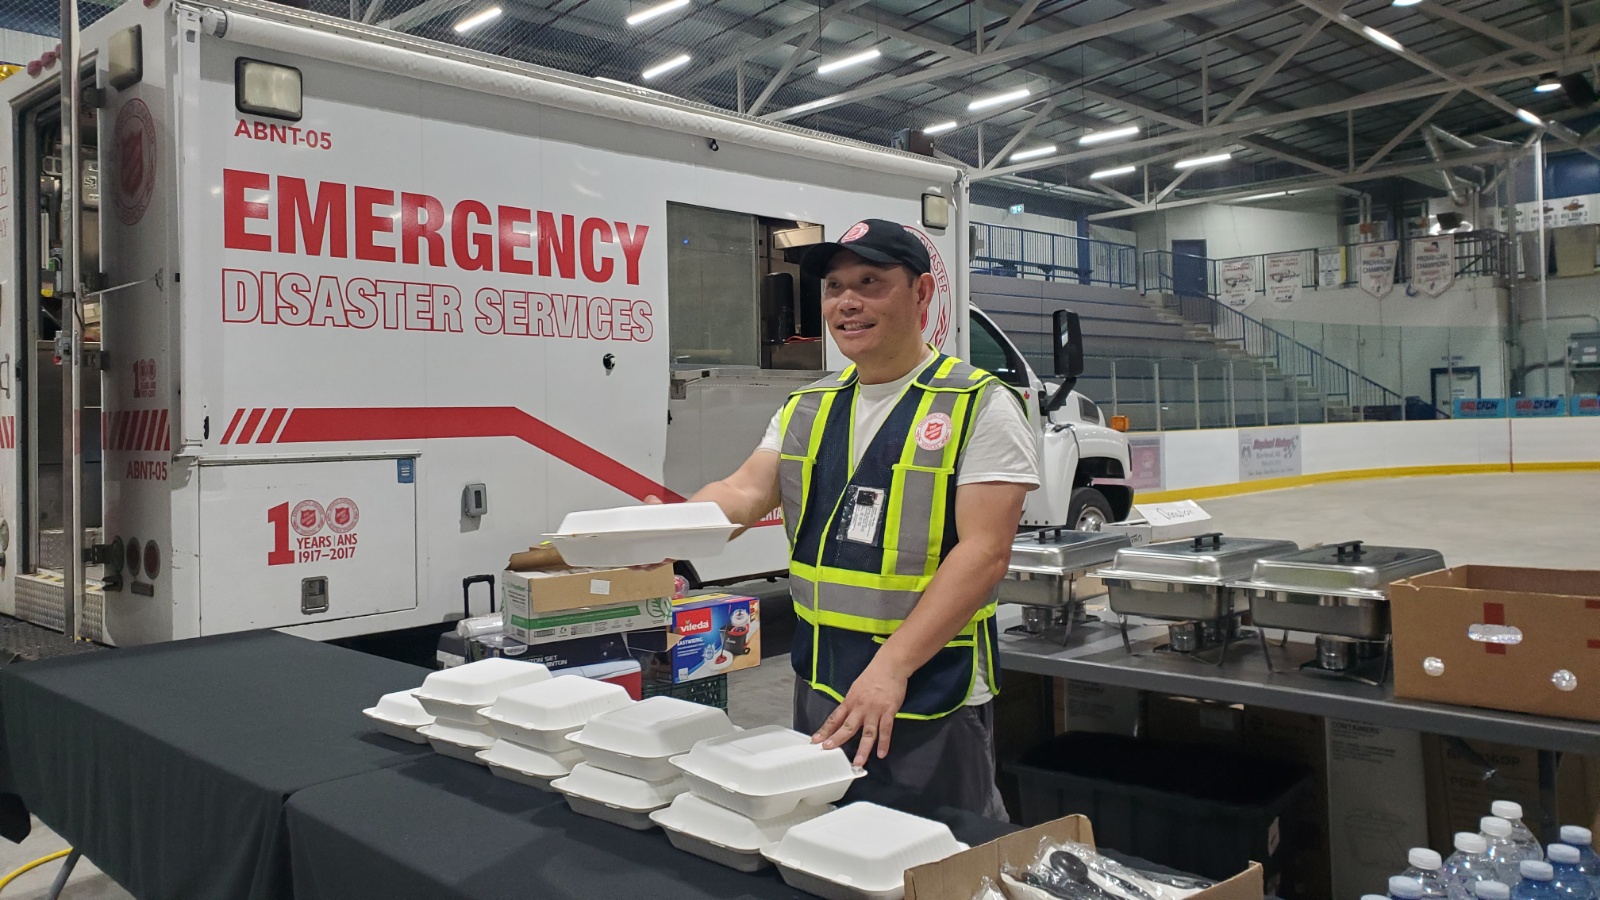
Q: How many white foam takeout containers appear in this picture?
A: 11